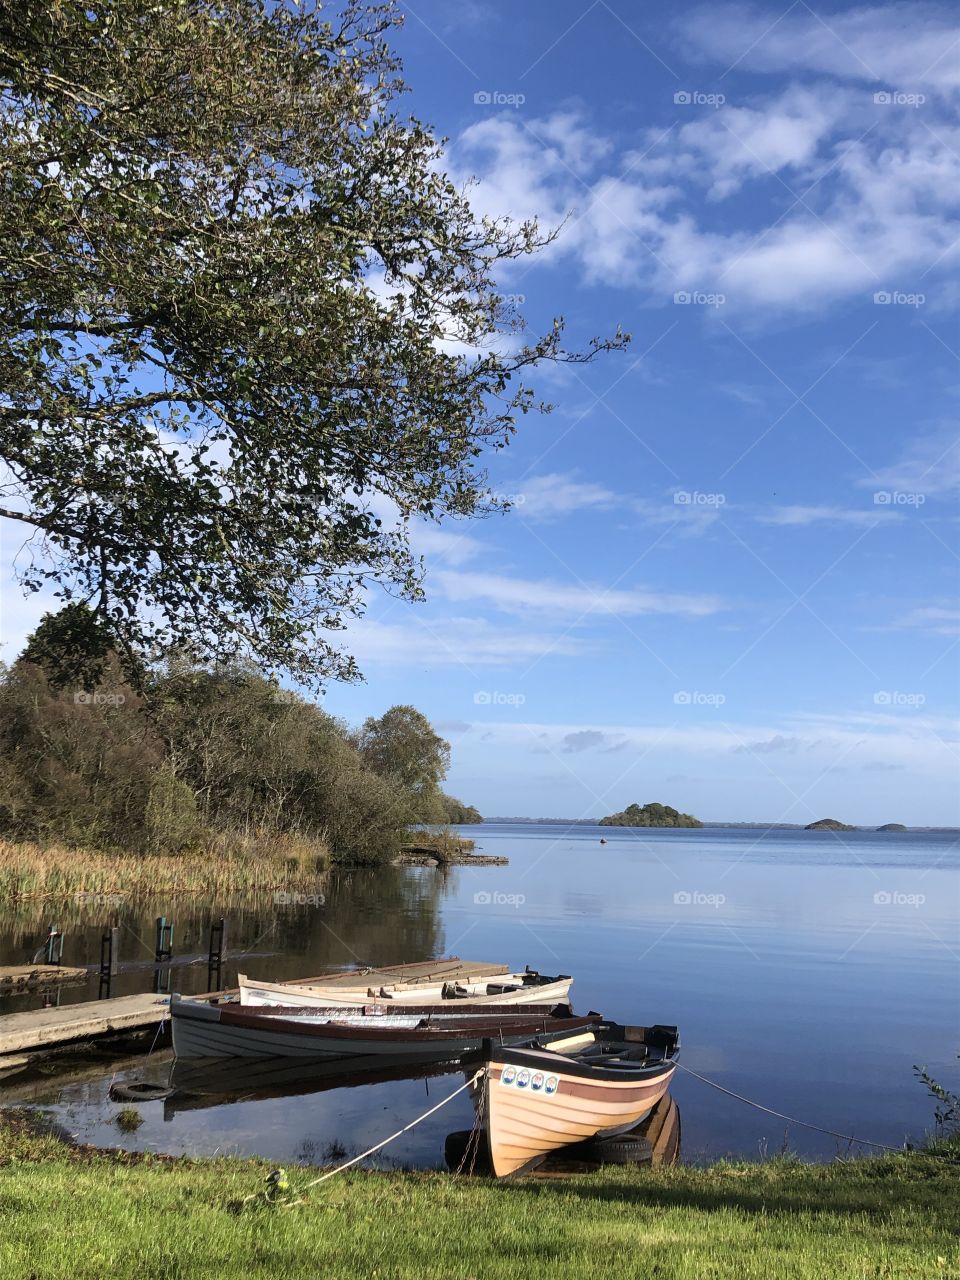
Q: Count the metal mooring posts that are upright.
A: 4